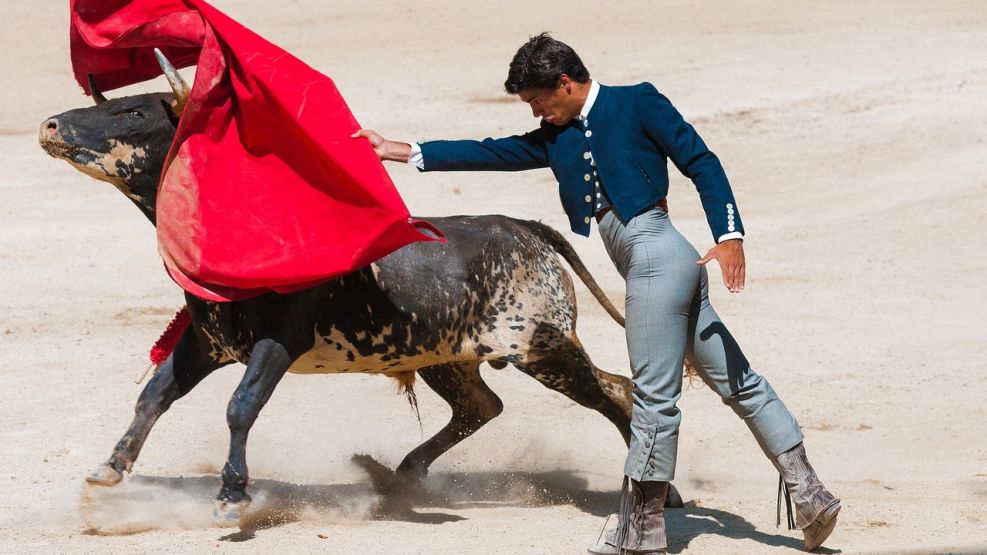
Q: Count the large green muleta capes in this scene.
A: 0